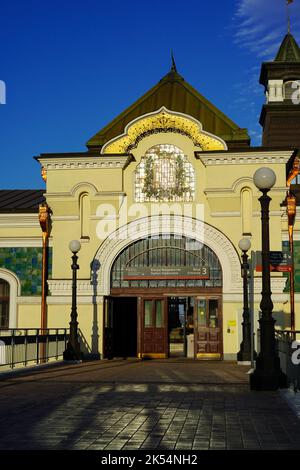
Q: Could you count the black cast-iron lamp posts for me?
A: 3